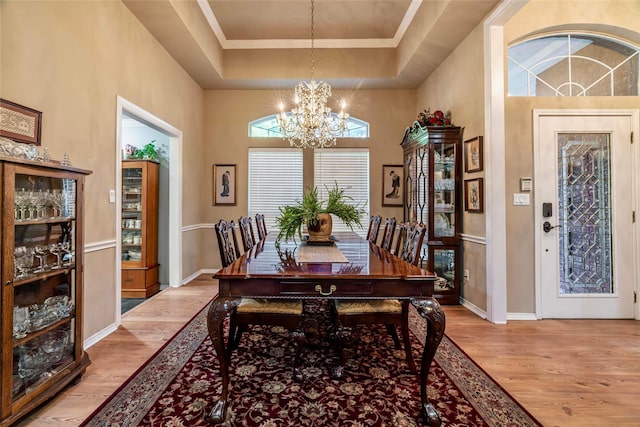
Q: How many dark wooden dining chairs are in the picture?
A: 6